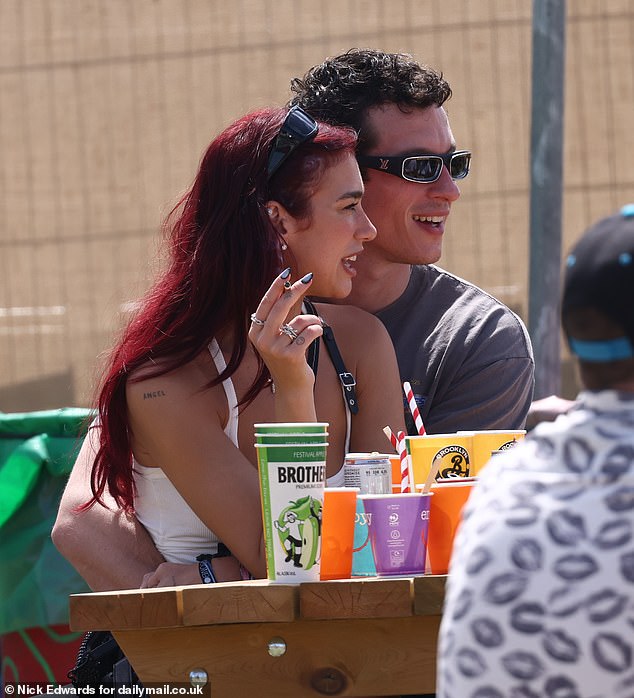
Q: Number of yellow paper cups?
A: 2